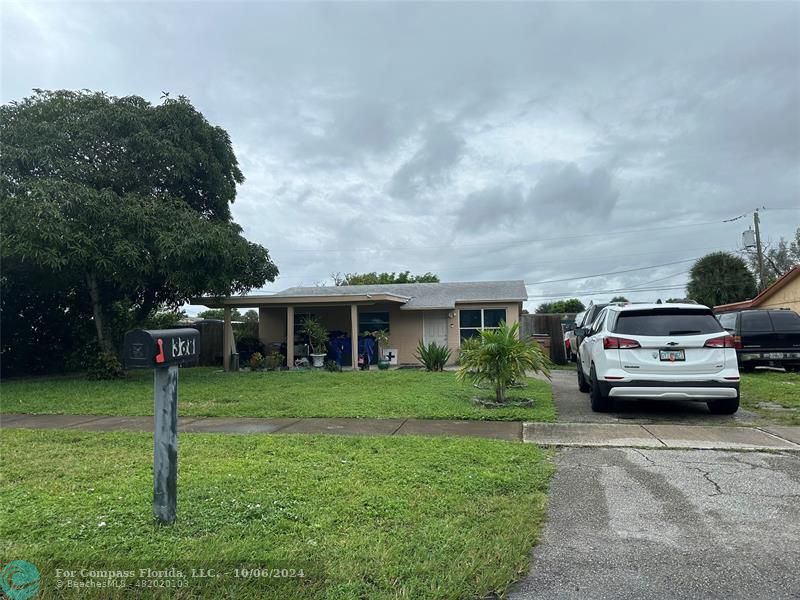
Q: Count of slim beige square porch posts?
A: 3